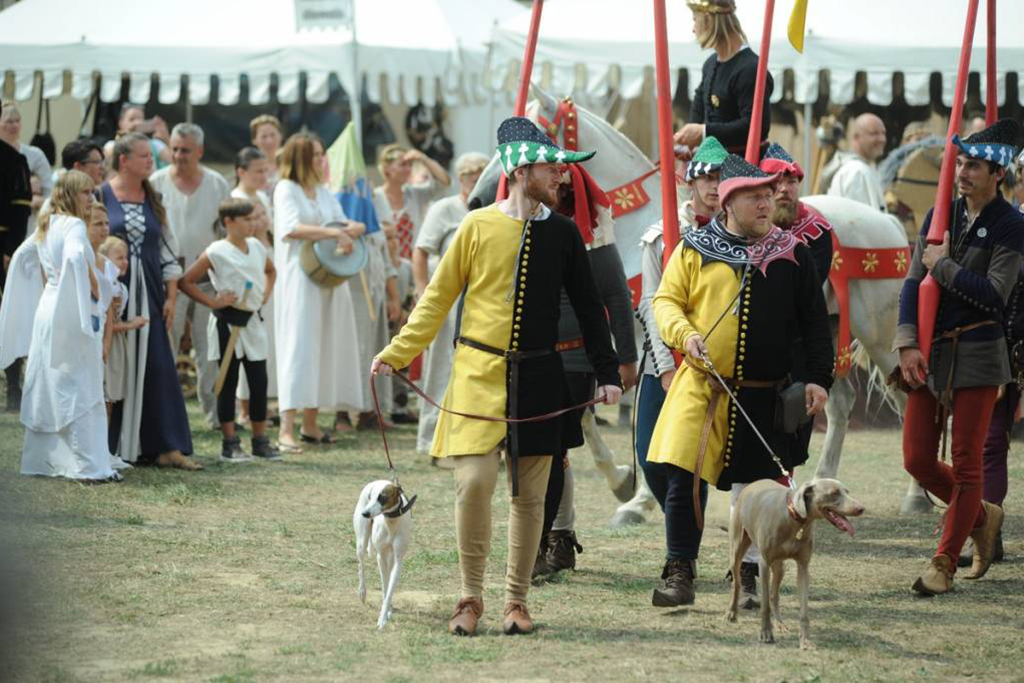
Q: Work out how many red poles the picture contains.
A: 5